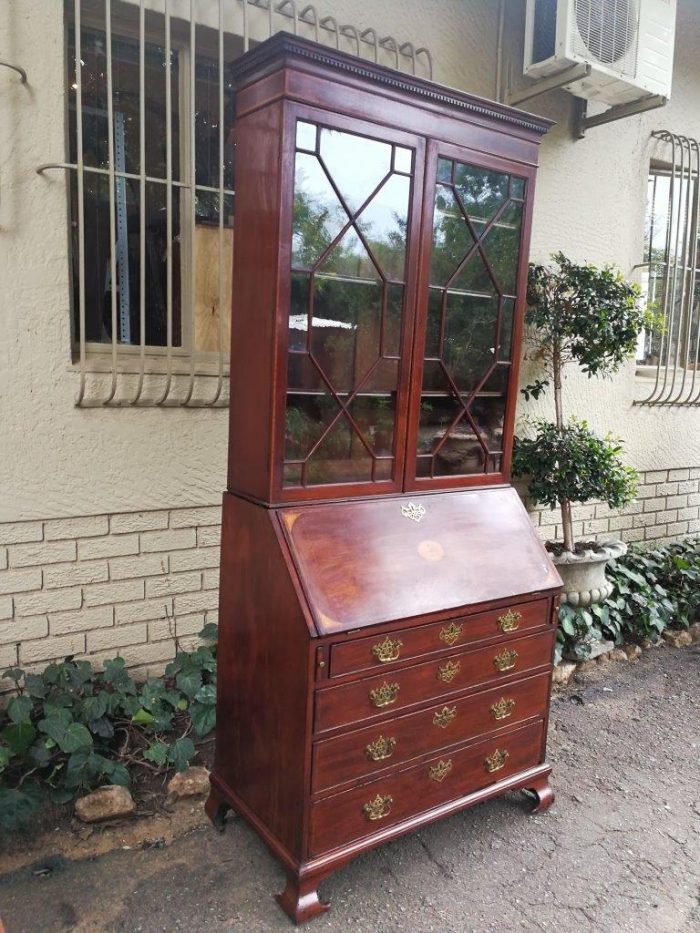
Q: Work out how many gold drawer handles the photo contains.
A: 8